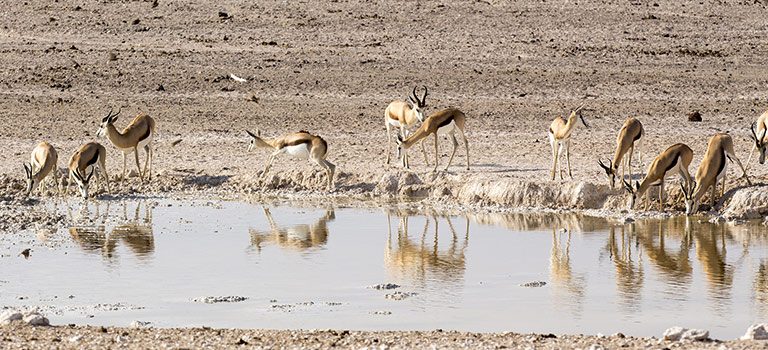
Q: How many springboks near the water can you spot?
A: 11